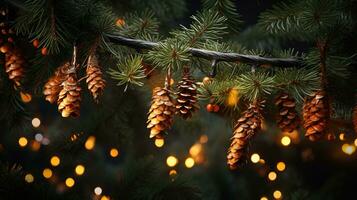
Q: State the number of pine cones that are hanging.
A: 9